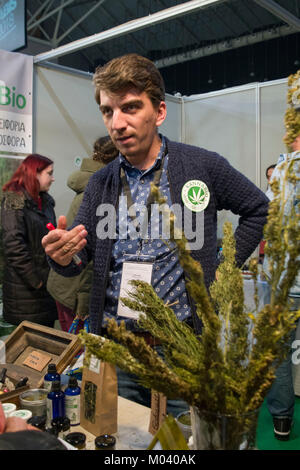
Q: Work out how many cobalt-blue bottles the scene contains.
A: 3